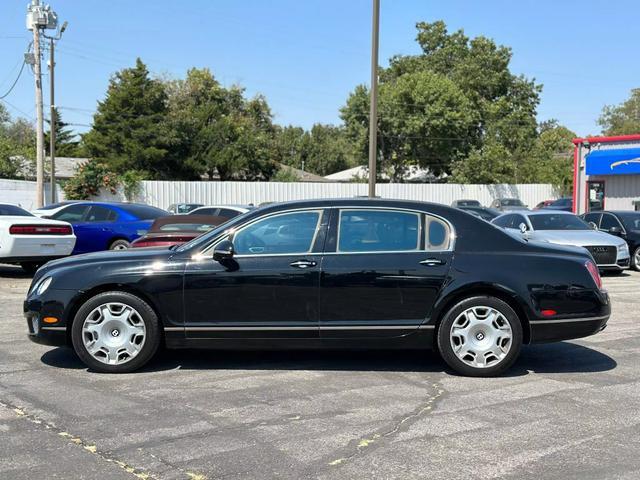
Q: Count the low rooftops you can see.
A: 3